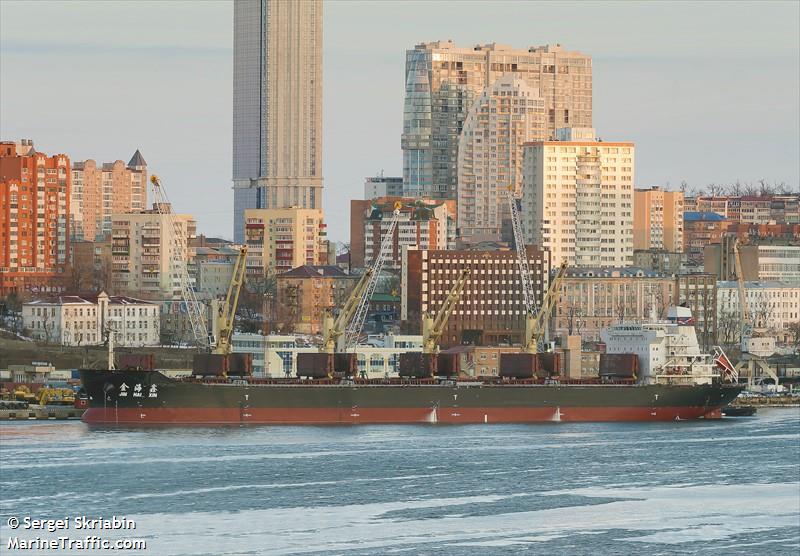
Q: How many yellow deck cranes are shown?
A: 4